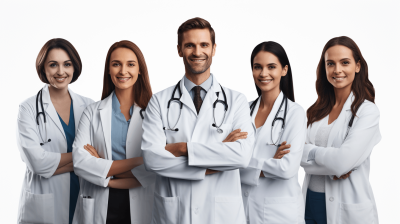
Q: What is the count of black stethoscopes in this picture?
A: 5